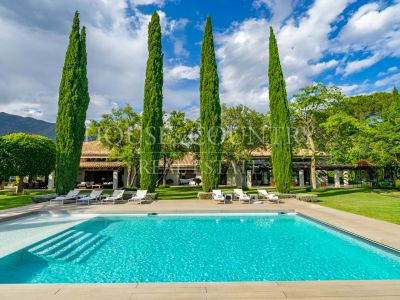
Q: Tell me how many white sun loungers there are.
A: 7